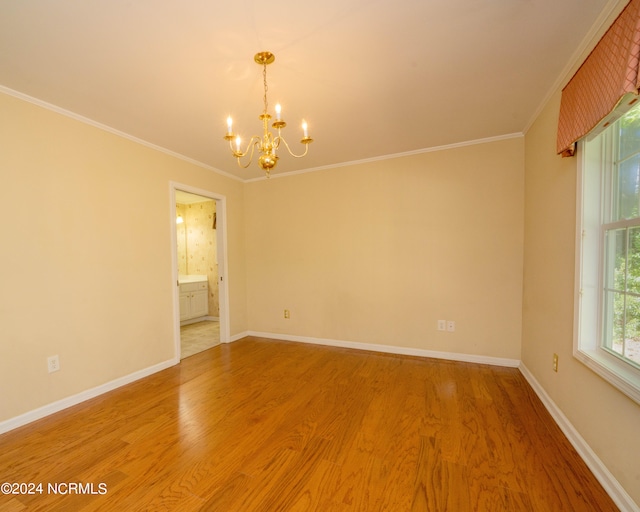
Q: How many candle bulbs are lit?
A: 4